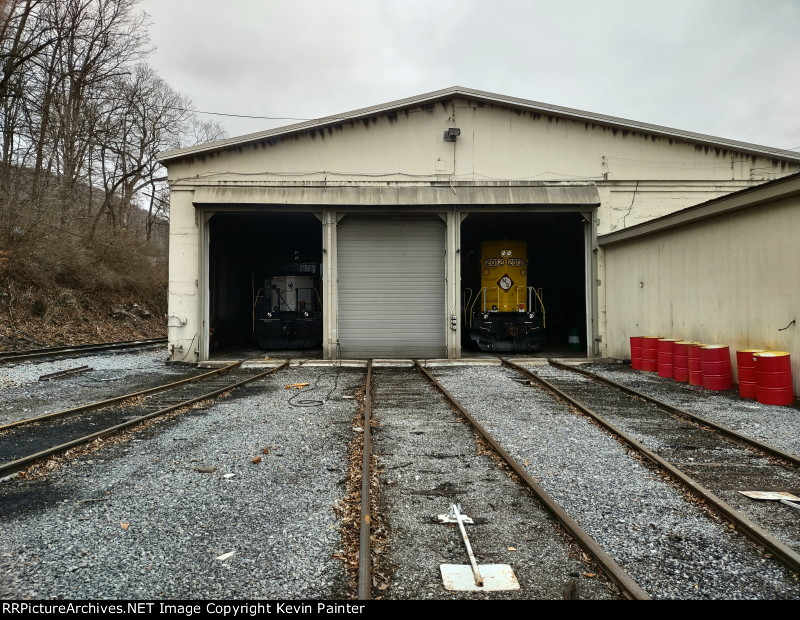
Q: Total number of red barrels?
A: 8